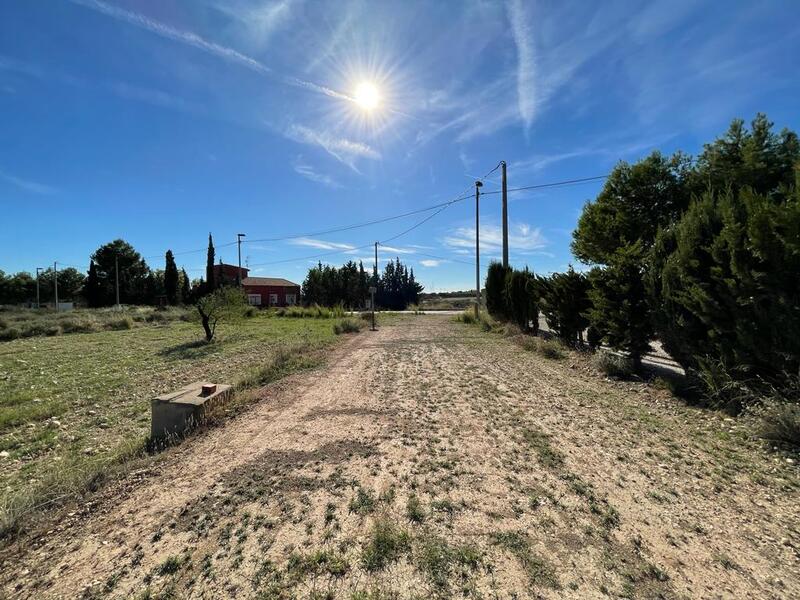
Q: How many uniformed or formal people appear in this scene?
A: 0